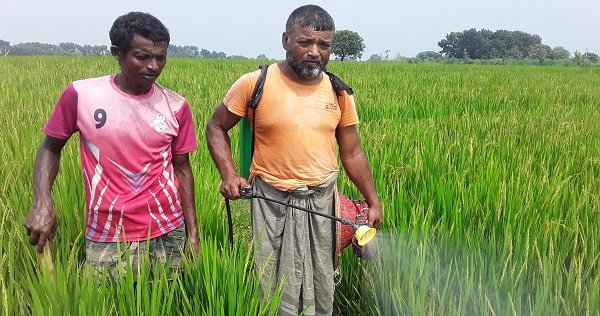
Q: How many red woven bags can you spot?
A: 1